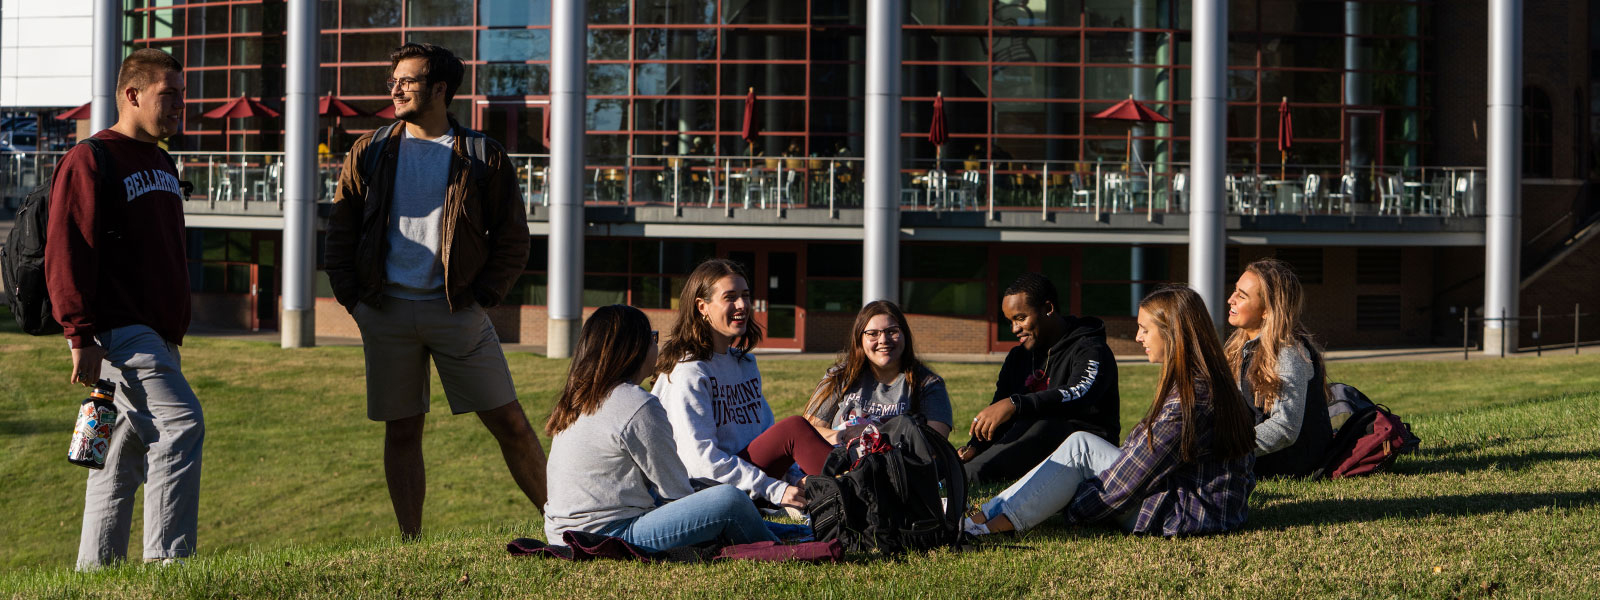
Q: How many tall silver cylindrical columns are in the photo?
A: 6